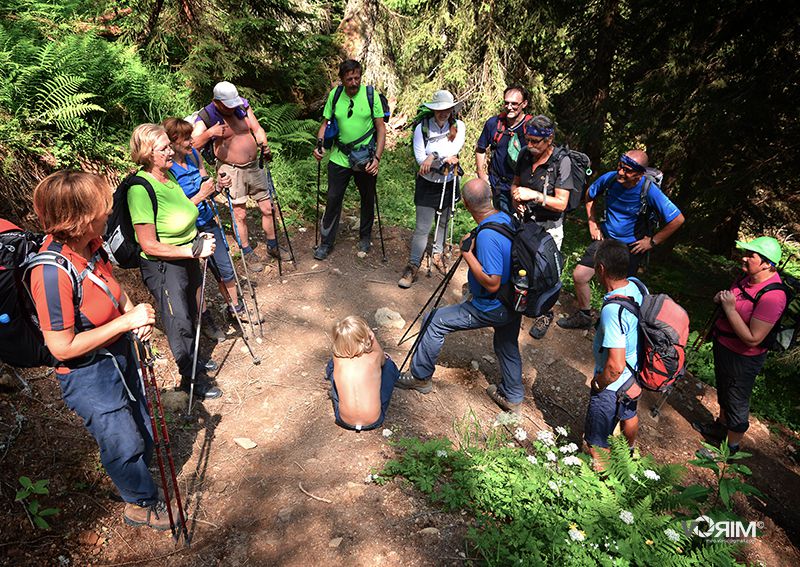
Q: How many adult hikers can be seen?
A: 12